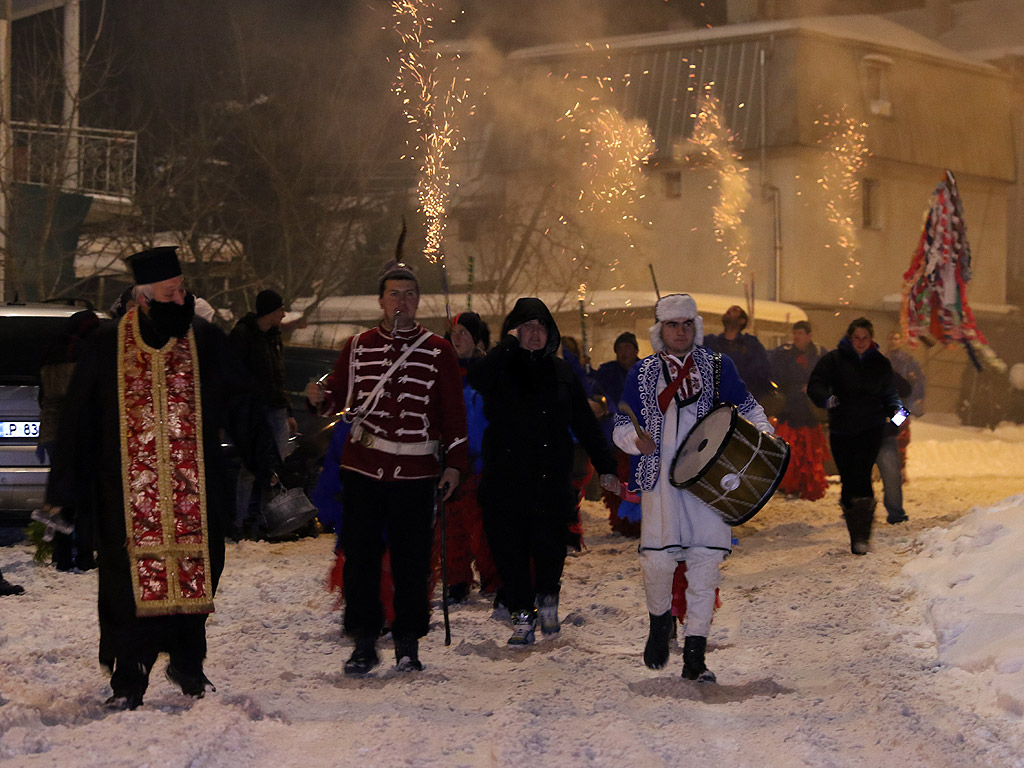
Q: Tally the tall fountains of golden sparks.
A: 4